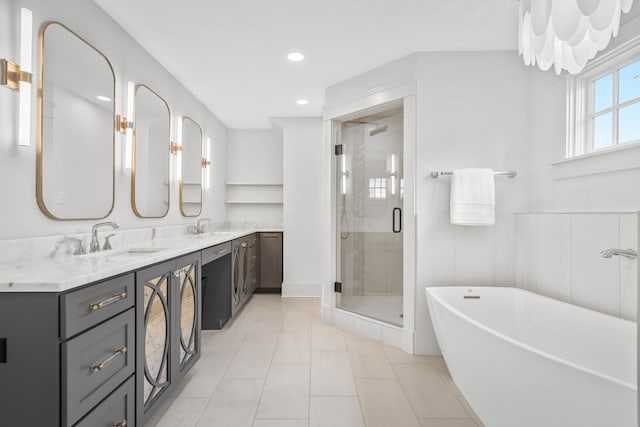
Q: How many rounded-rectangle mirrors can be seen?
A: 3